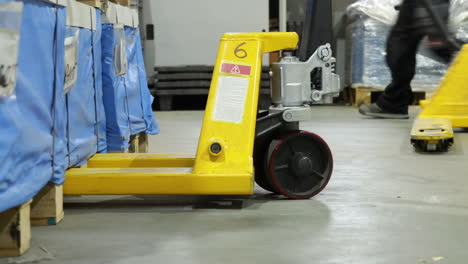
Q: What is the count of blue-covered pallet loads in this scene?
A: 3